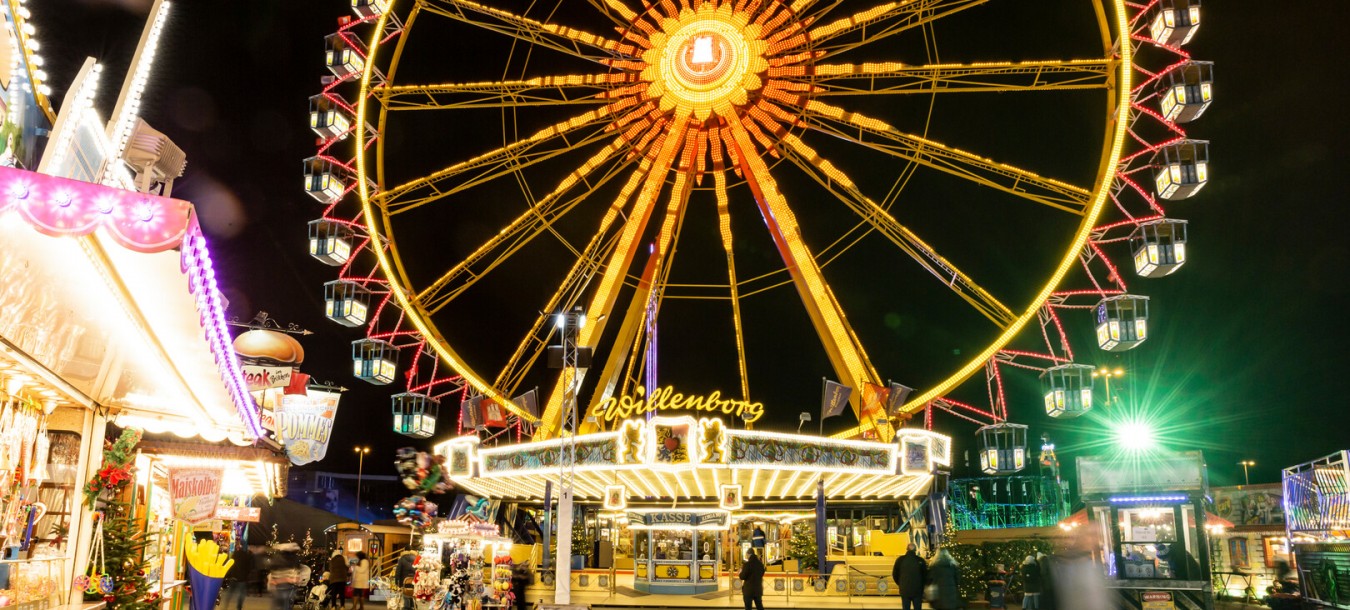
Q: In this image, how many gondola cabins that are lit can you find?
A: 15